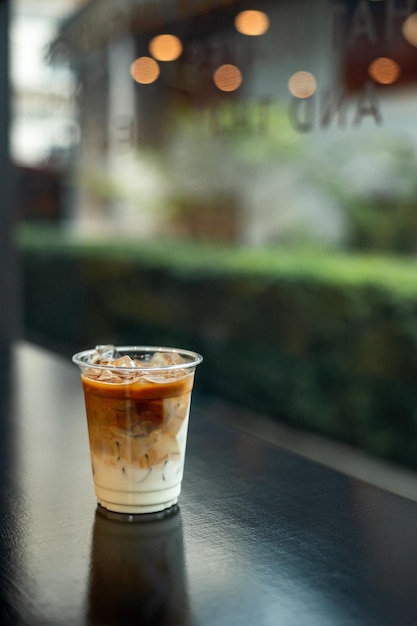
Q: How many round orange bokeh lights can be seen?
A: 7